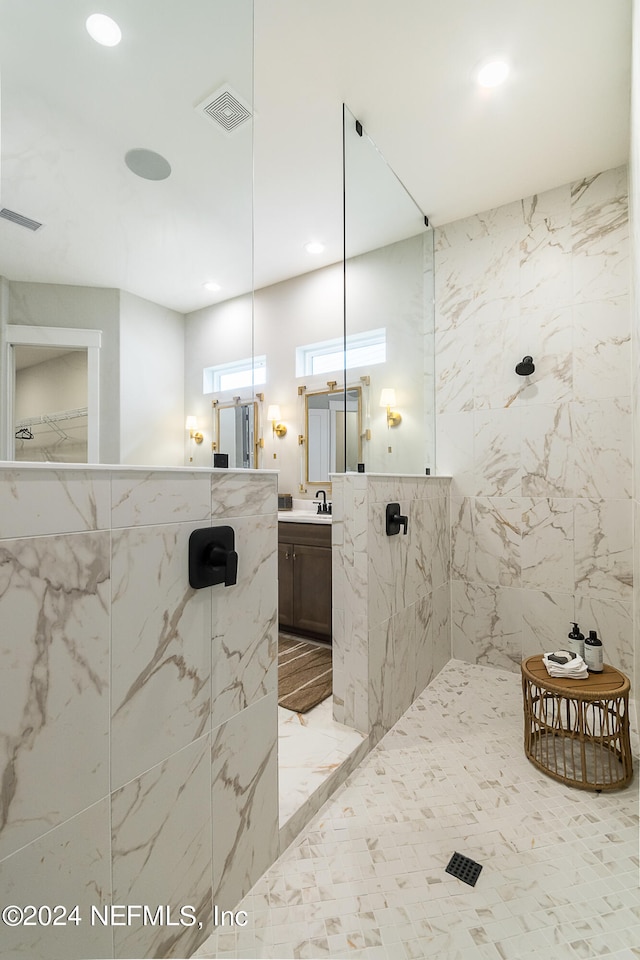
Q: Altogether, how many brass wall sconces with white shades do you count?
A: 3